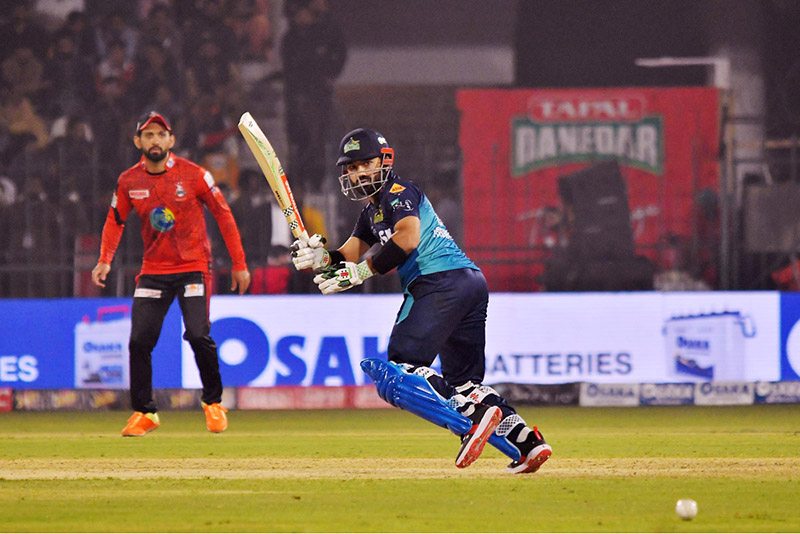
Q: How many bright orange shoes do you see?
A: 2